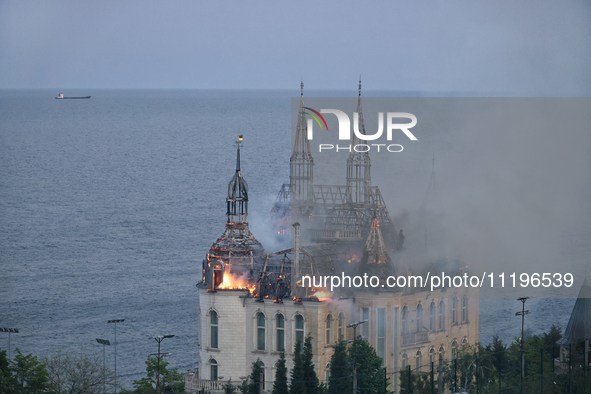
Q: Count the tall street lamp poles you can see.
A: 6